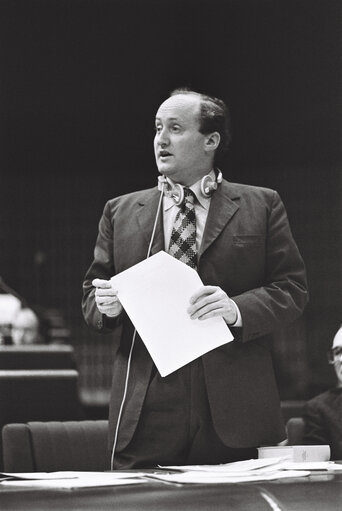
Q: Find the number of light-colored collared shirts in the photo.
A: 1